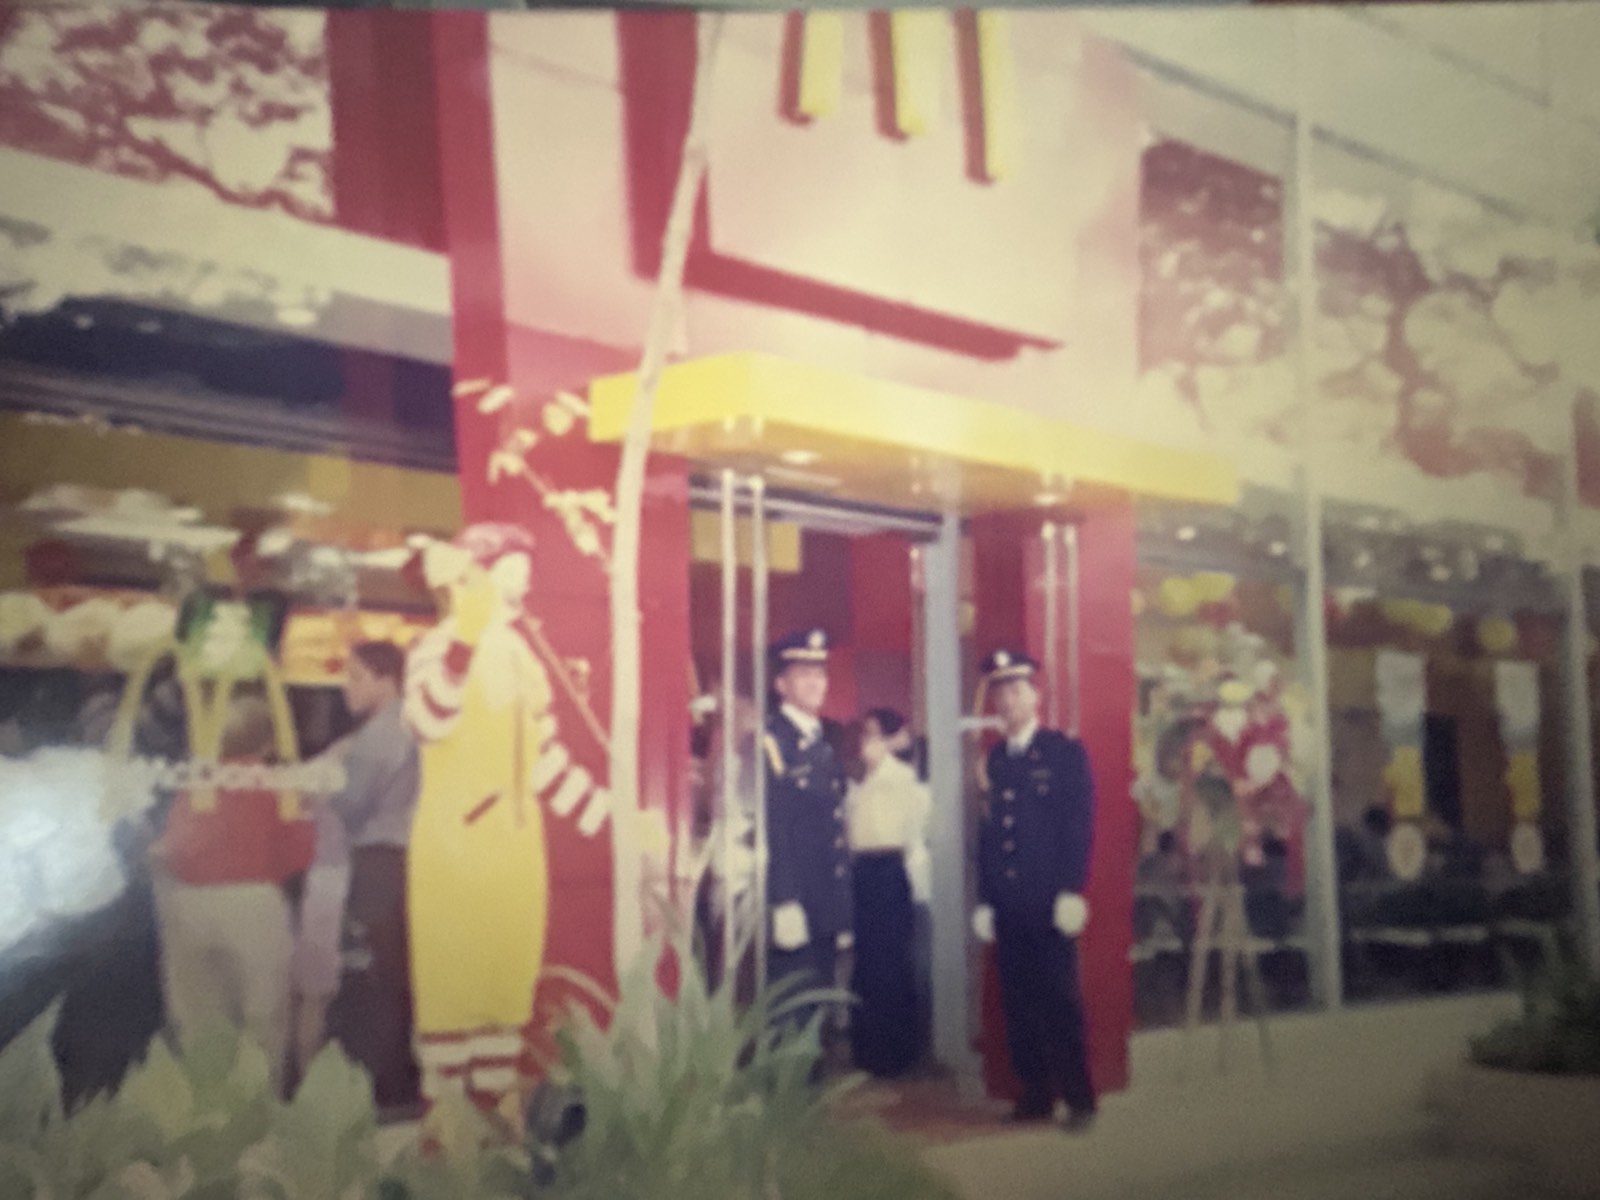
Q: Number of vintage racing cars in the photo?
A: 0